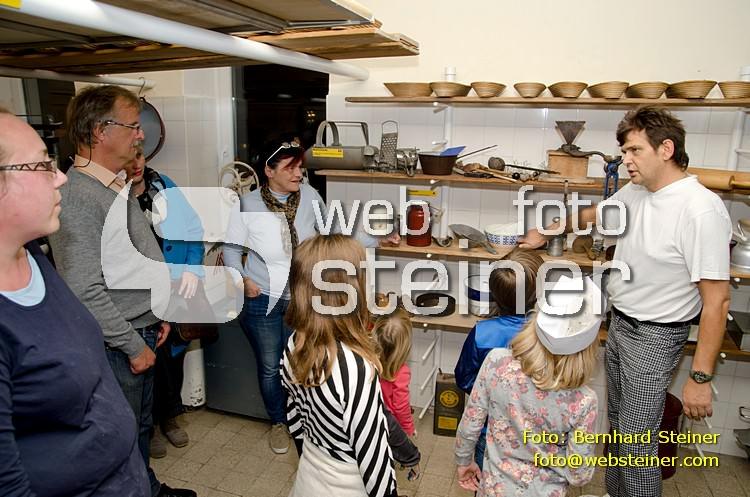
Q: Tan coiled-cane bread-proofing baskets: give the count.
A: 9